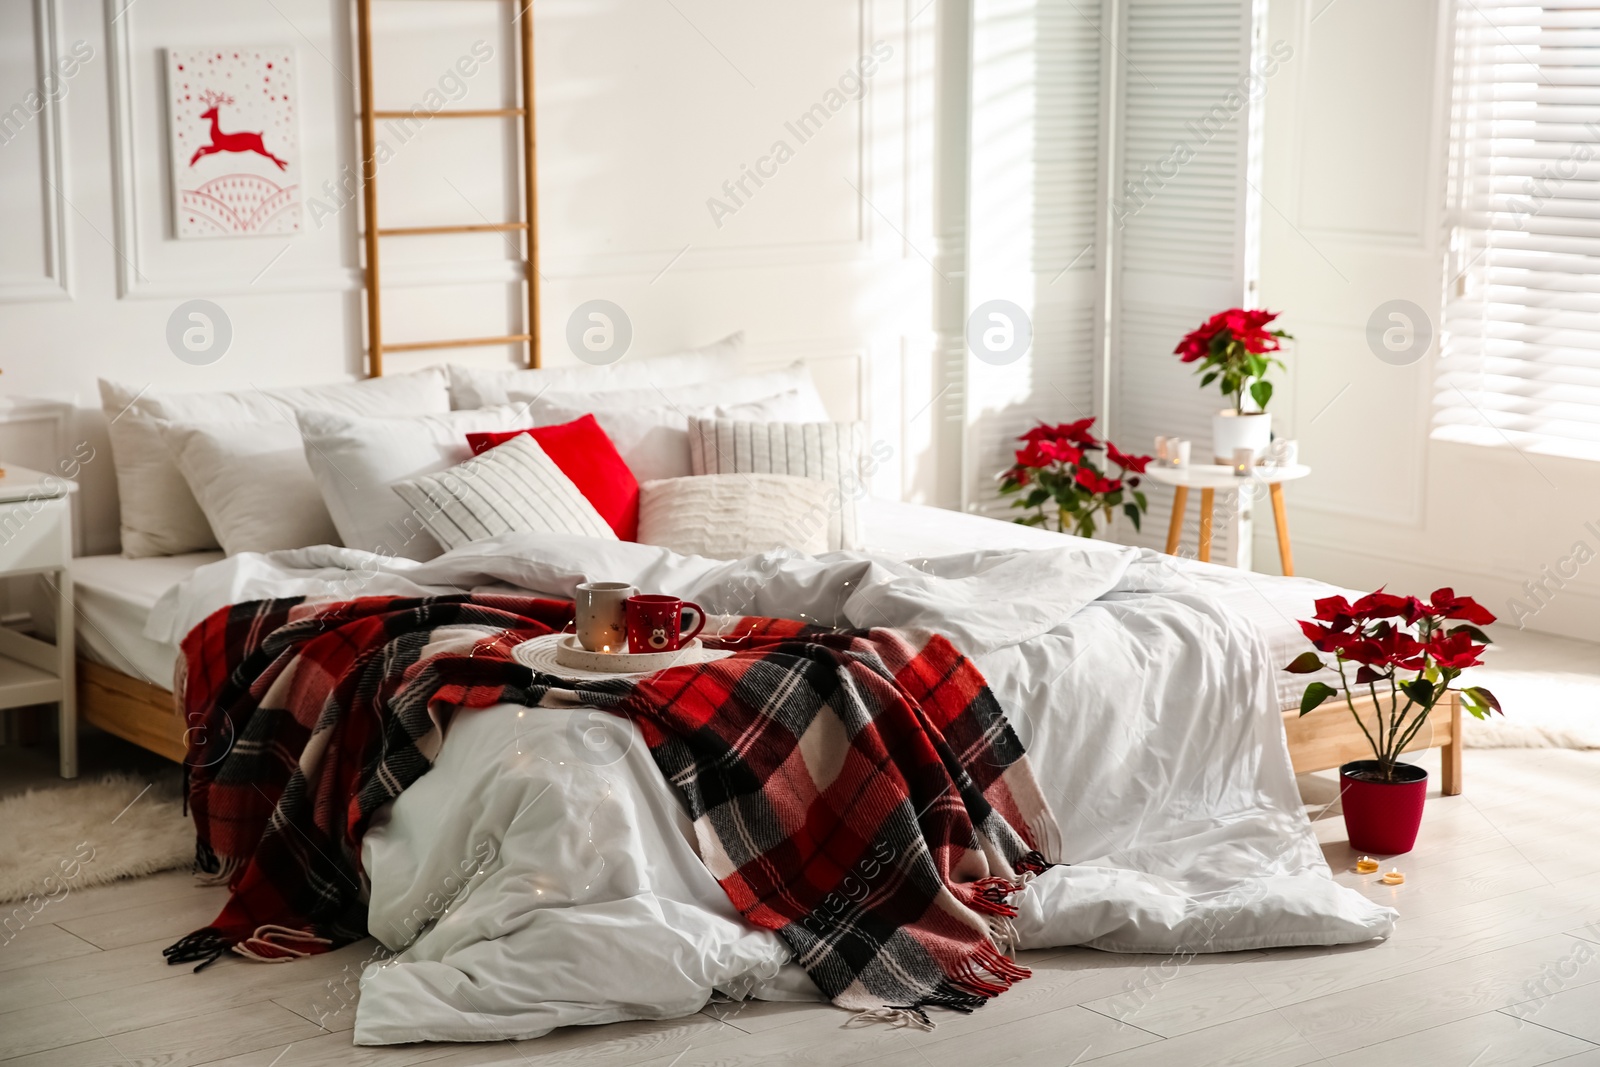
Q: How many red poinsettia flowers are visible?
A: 3